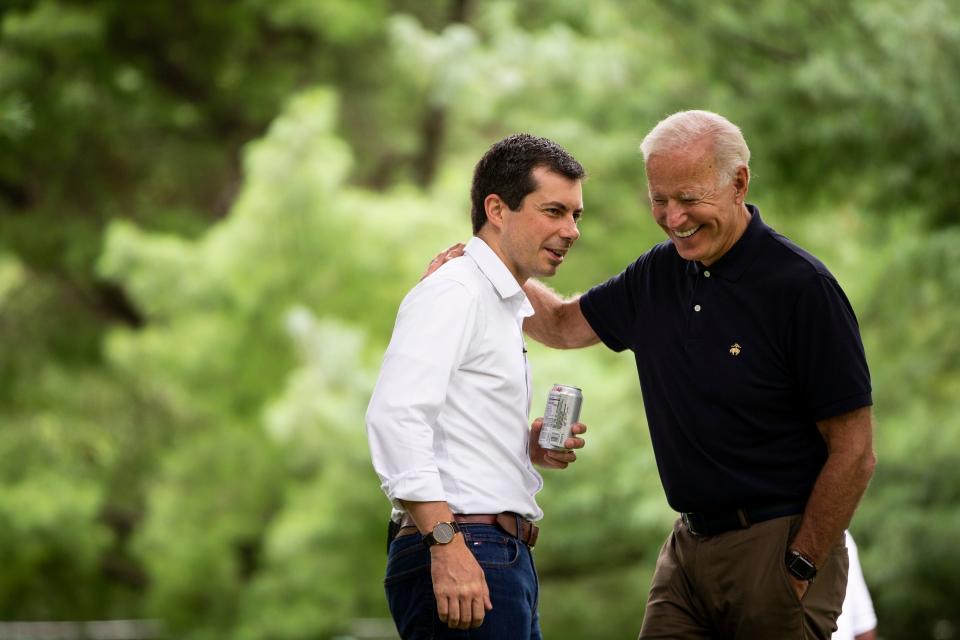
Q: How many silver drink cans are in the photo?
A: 1